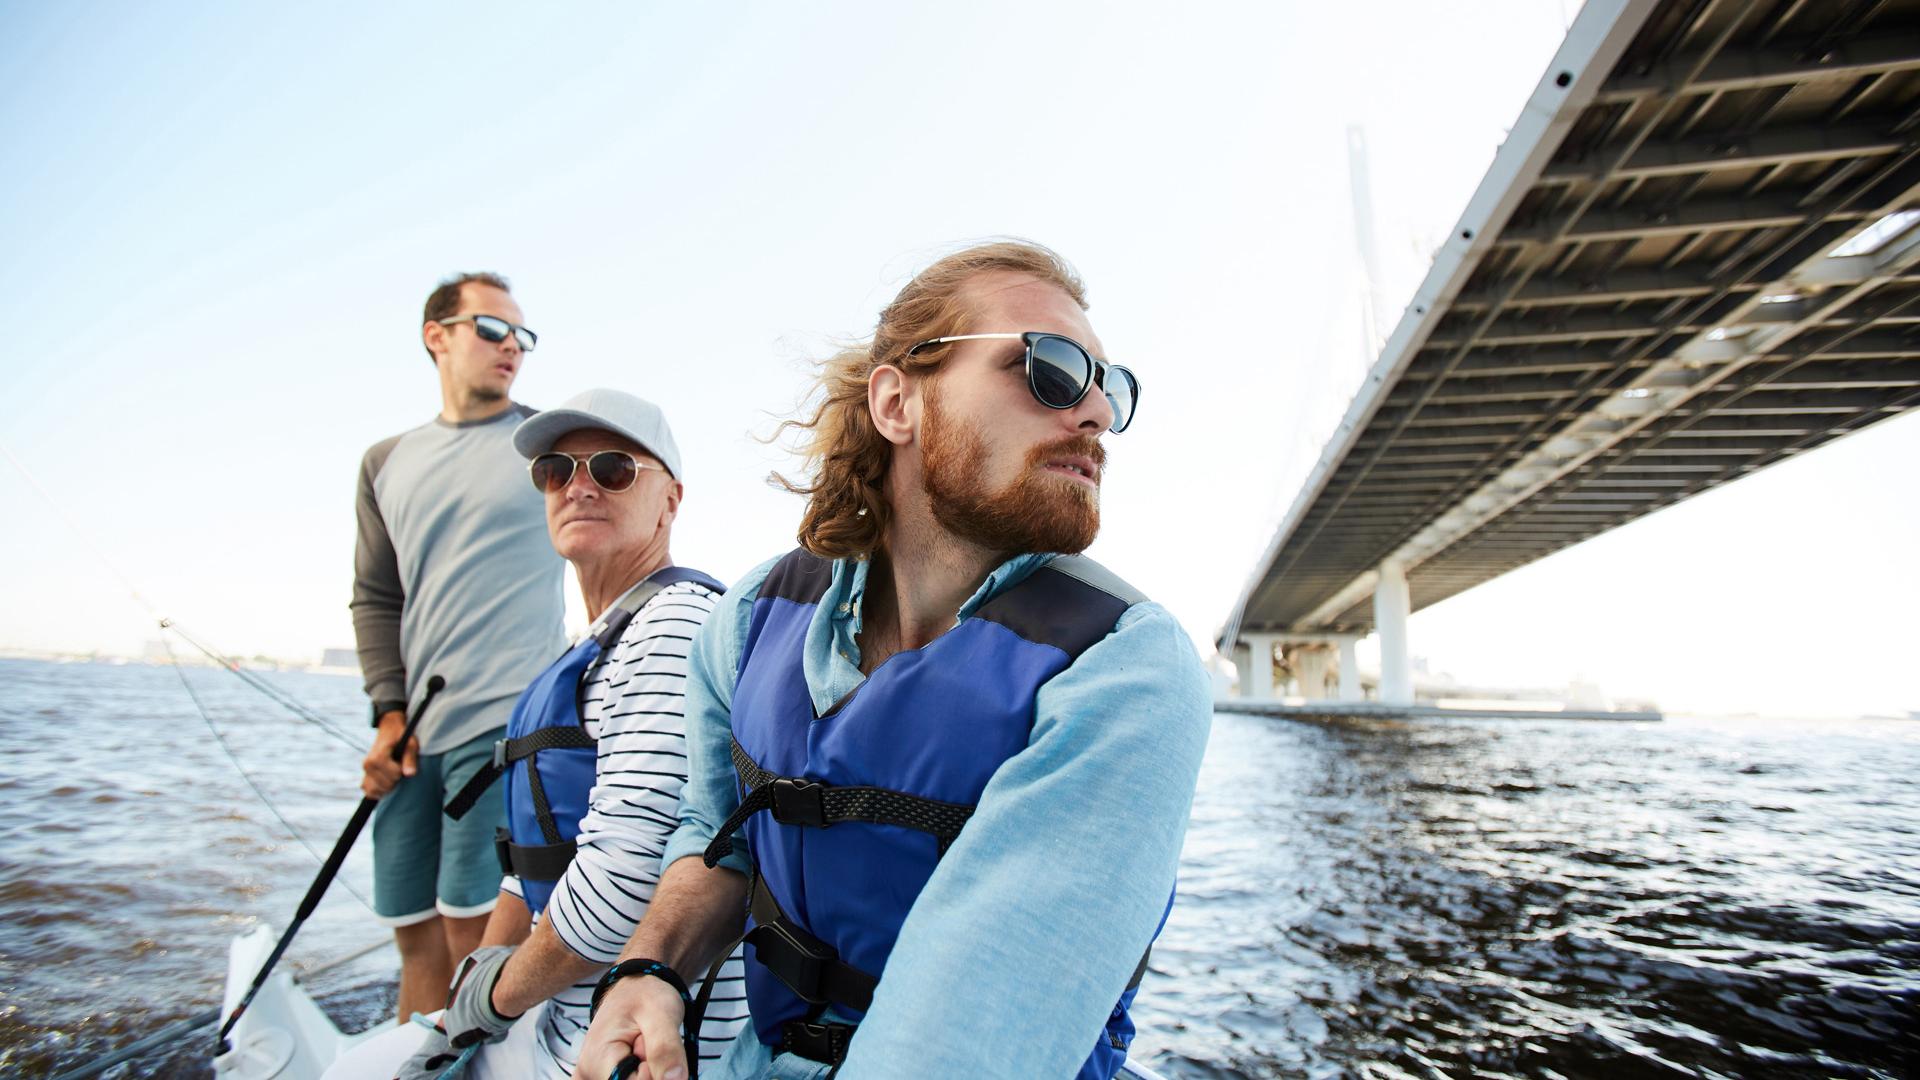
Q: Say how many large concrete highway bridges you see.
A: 1